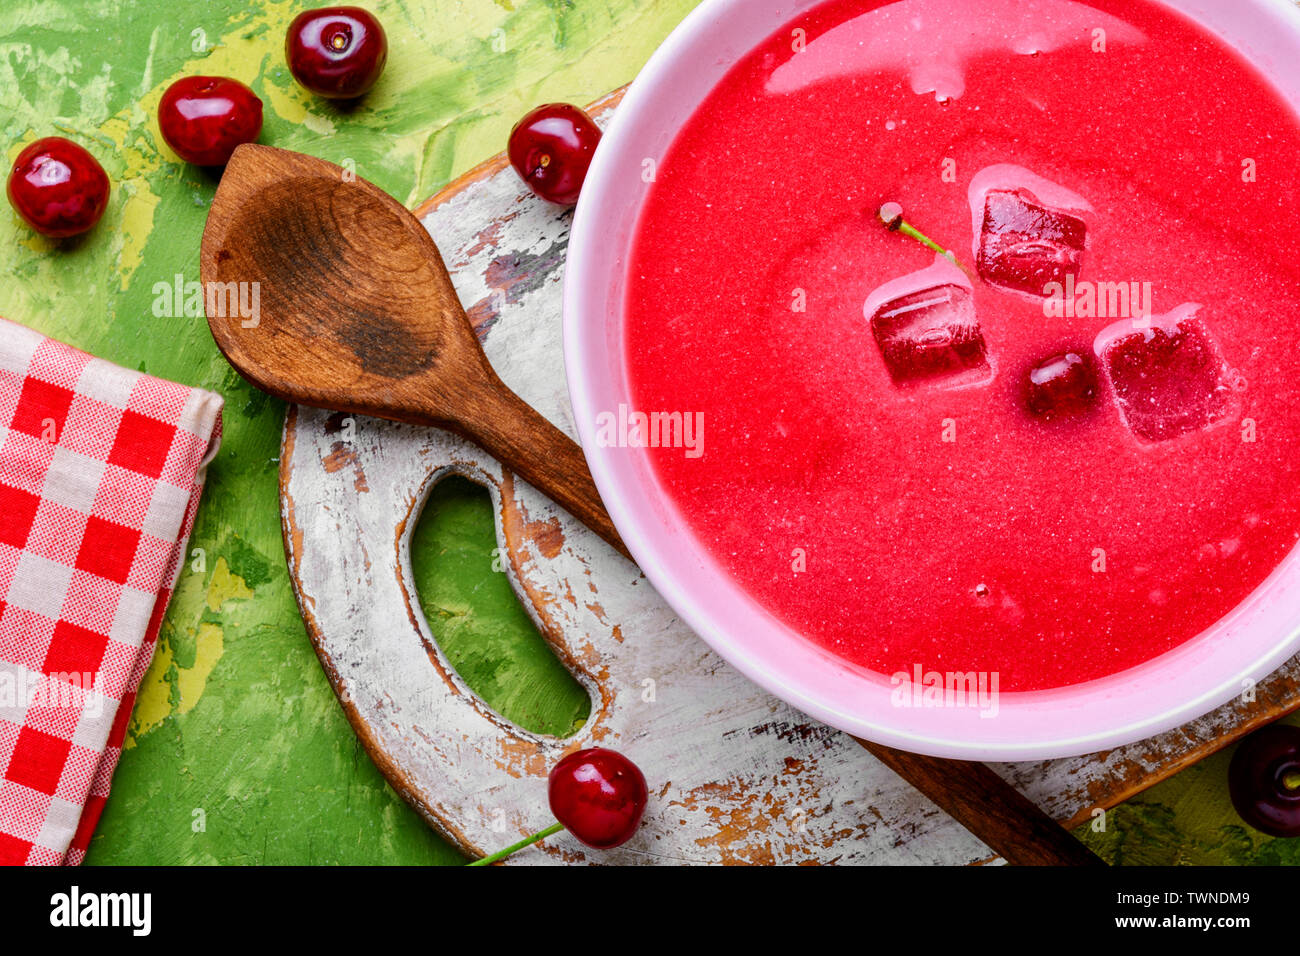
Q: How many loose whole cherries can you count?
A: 6